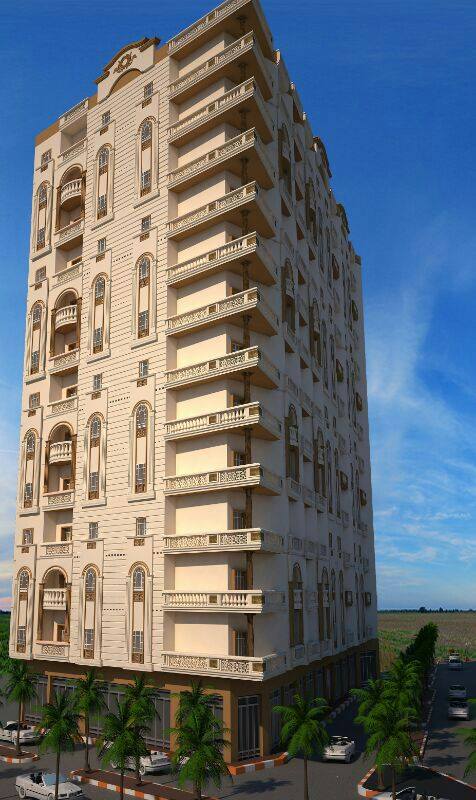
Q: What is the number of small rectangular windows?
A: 12